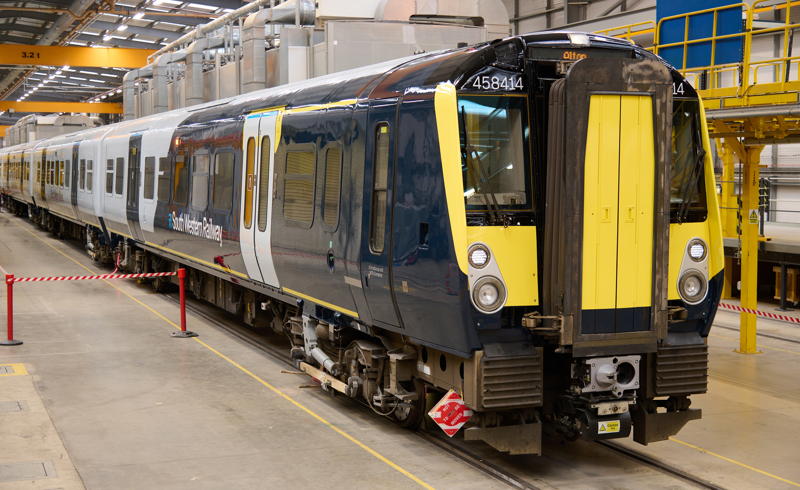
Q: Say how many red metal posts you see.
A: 2